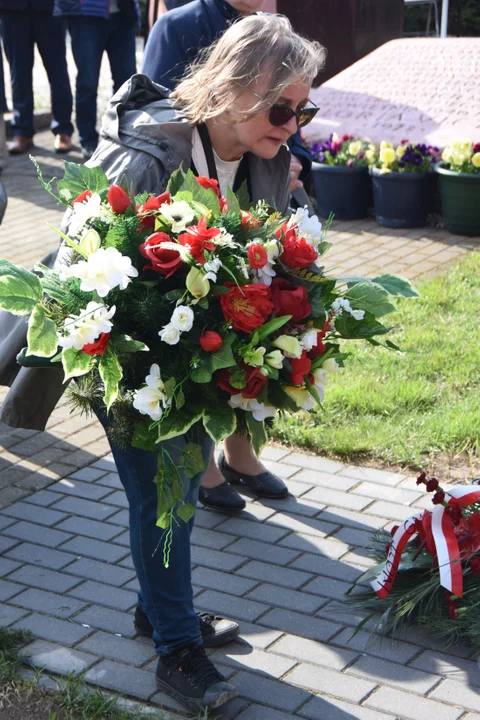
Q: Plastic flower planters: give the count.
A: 3